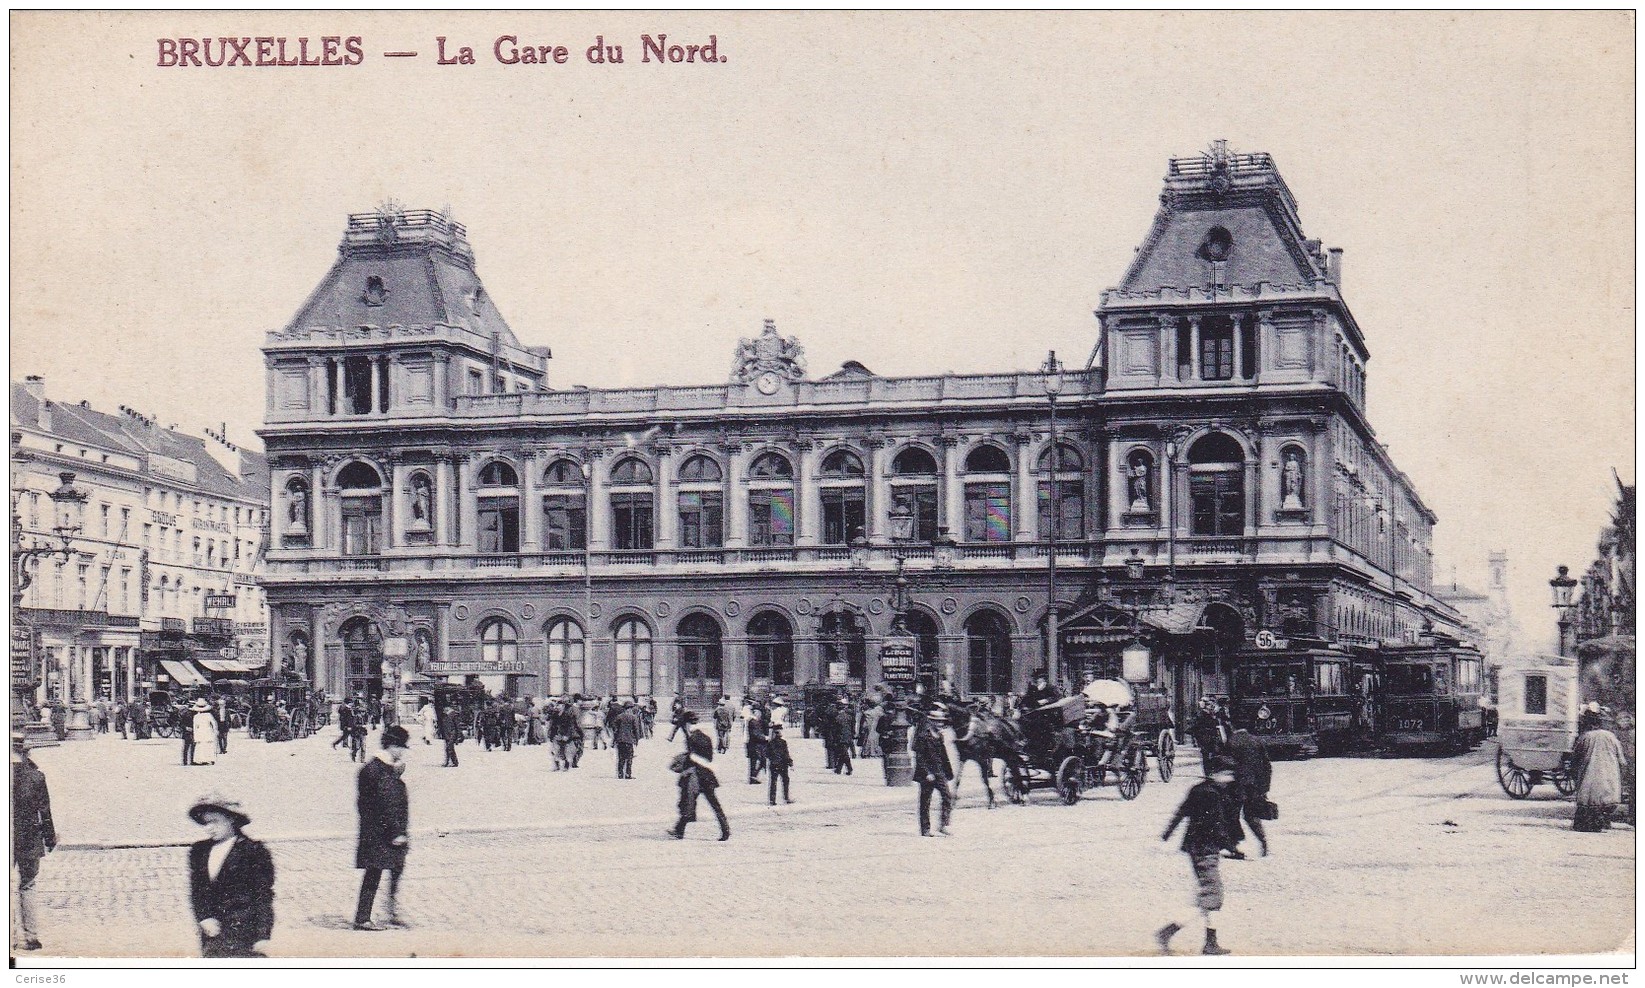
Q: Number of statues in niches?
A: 6